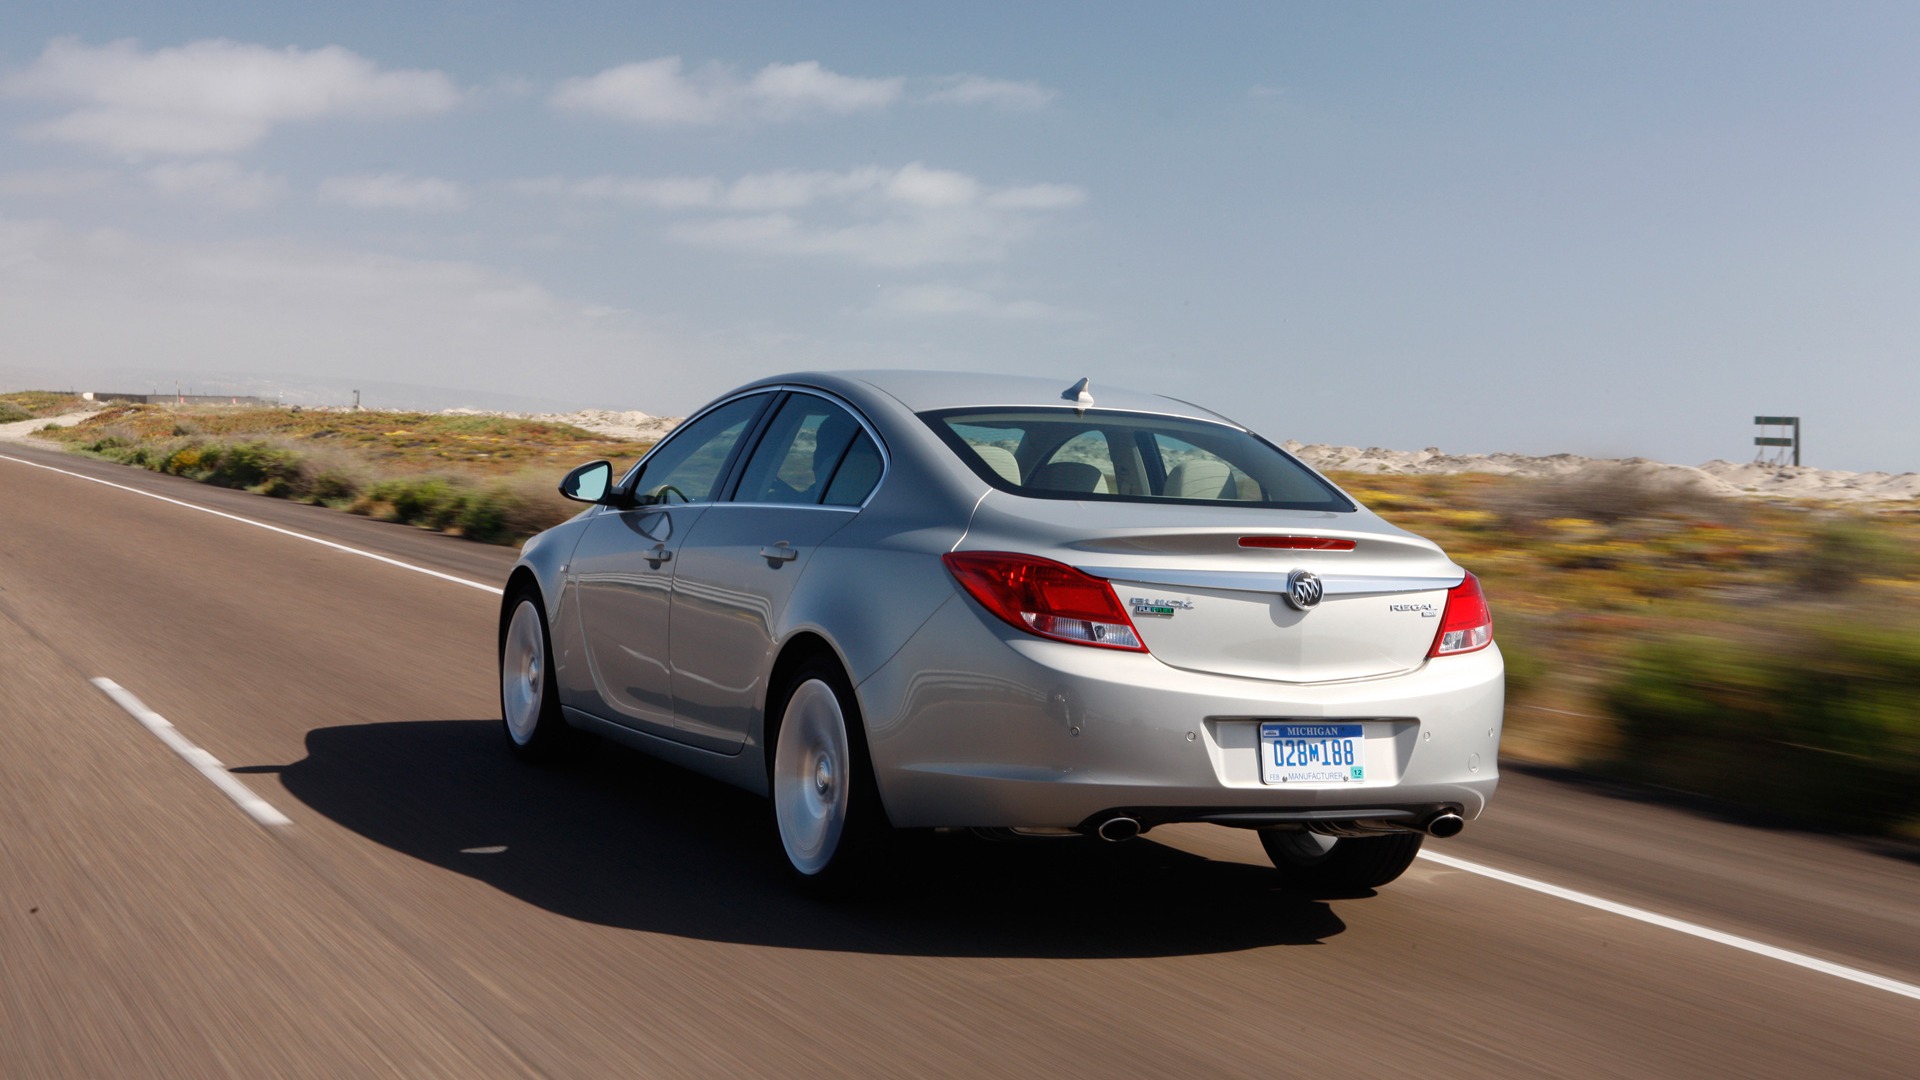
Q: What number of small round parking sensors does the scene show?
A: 4